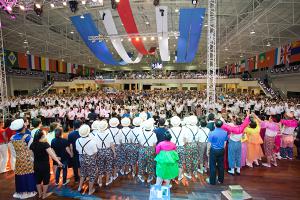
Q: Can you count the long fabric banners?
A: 5